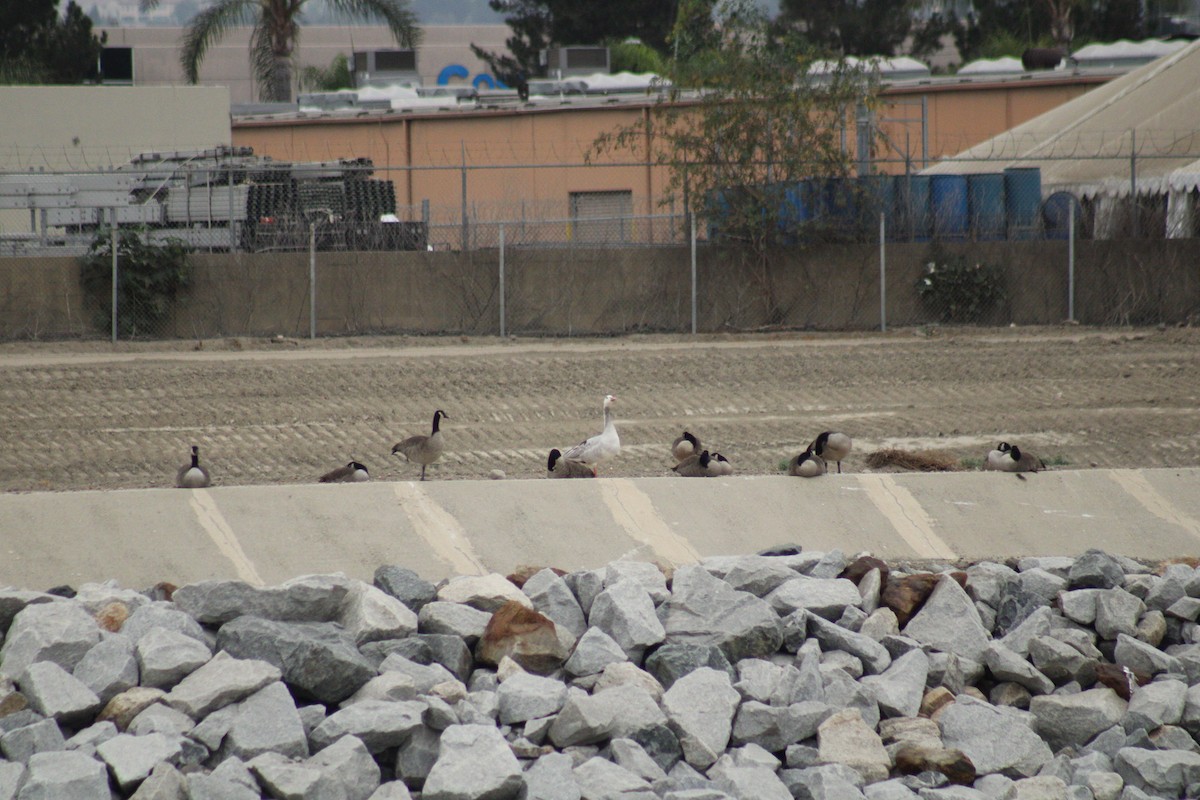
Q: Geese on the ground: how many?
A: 12